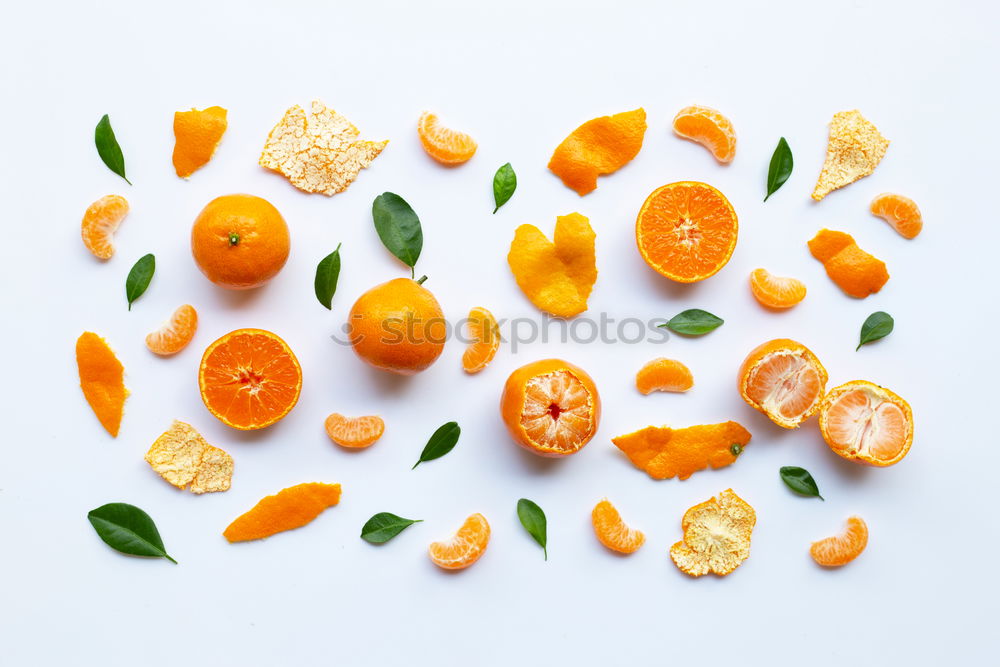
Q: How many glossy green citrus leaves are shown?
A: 13